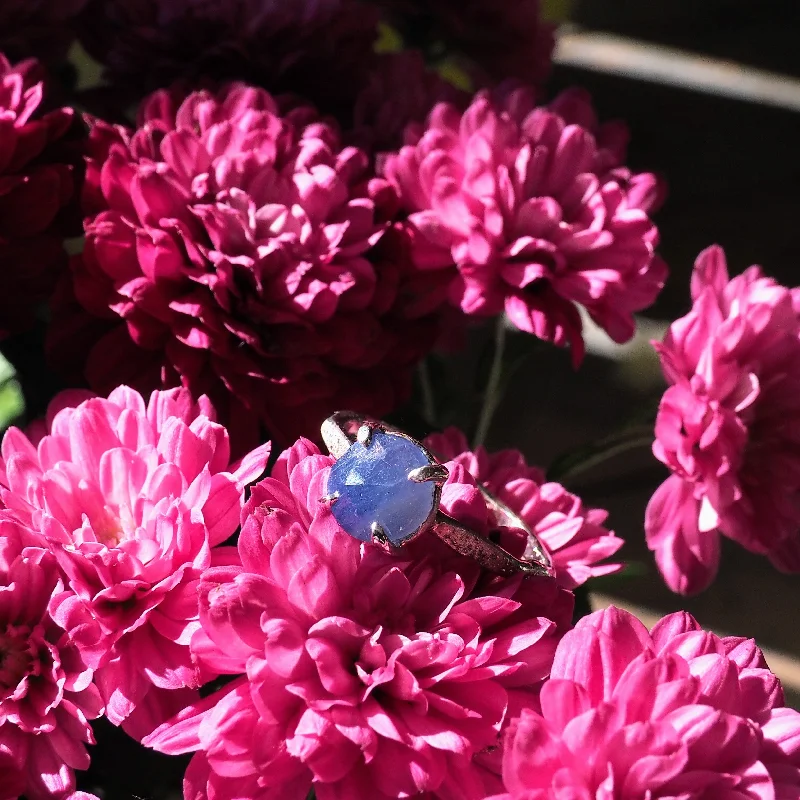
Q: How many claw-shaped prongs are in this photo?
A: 4